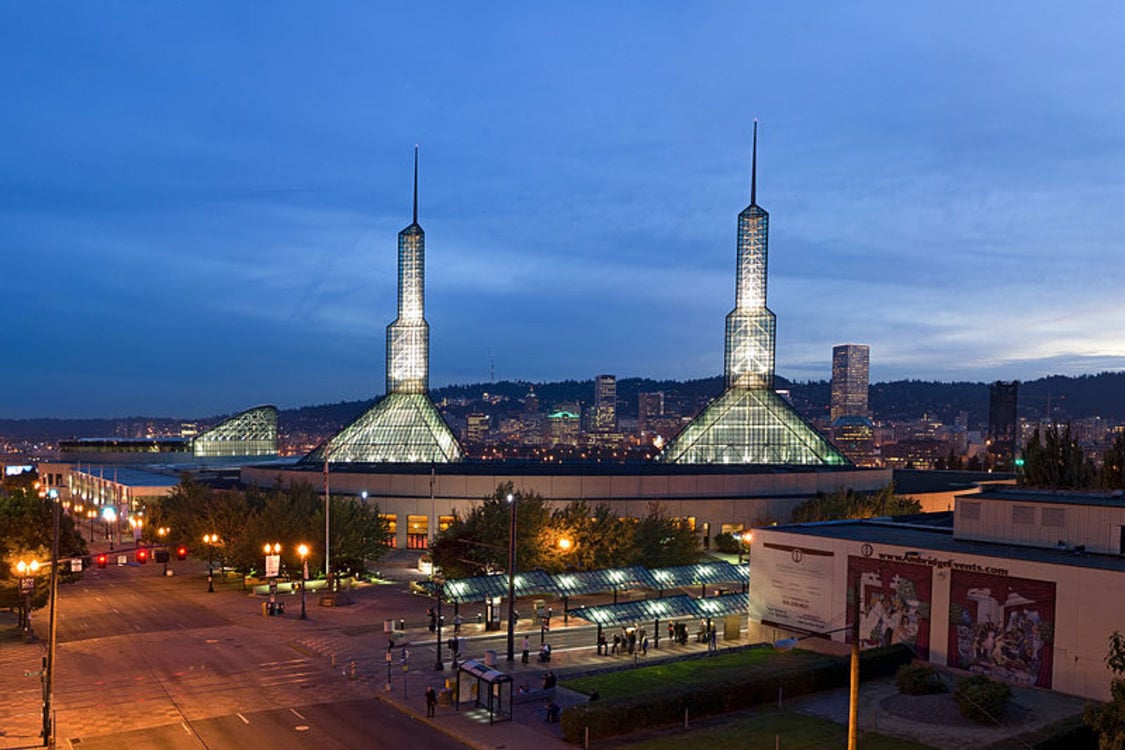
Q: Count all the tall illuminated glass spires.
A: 2